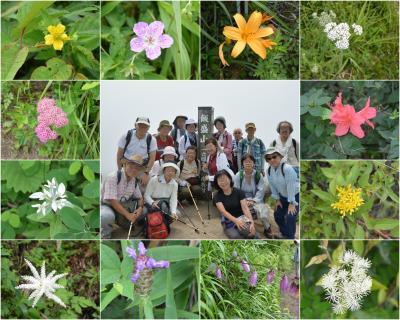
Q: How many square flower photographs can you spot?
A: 12